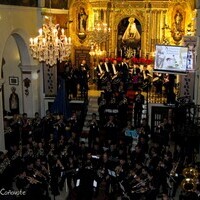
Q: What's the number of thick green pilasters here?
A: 0